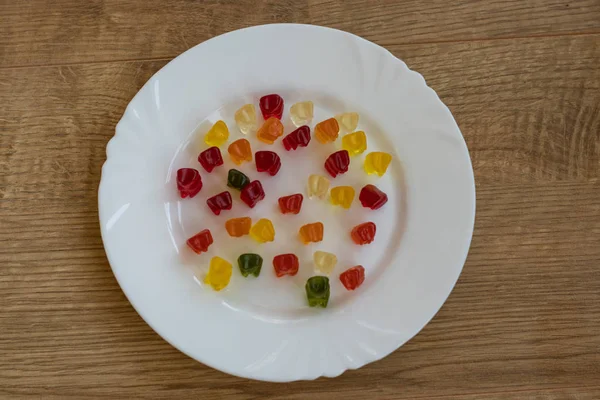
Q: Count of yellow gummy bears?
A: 6